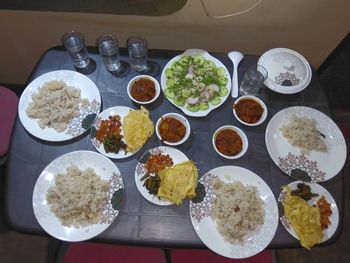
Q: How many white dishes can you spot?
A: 13